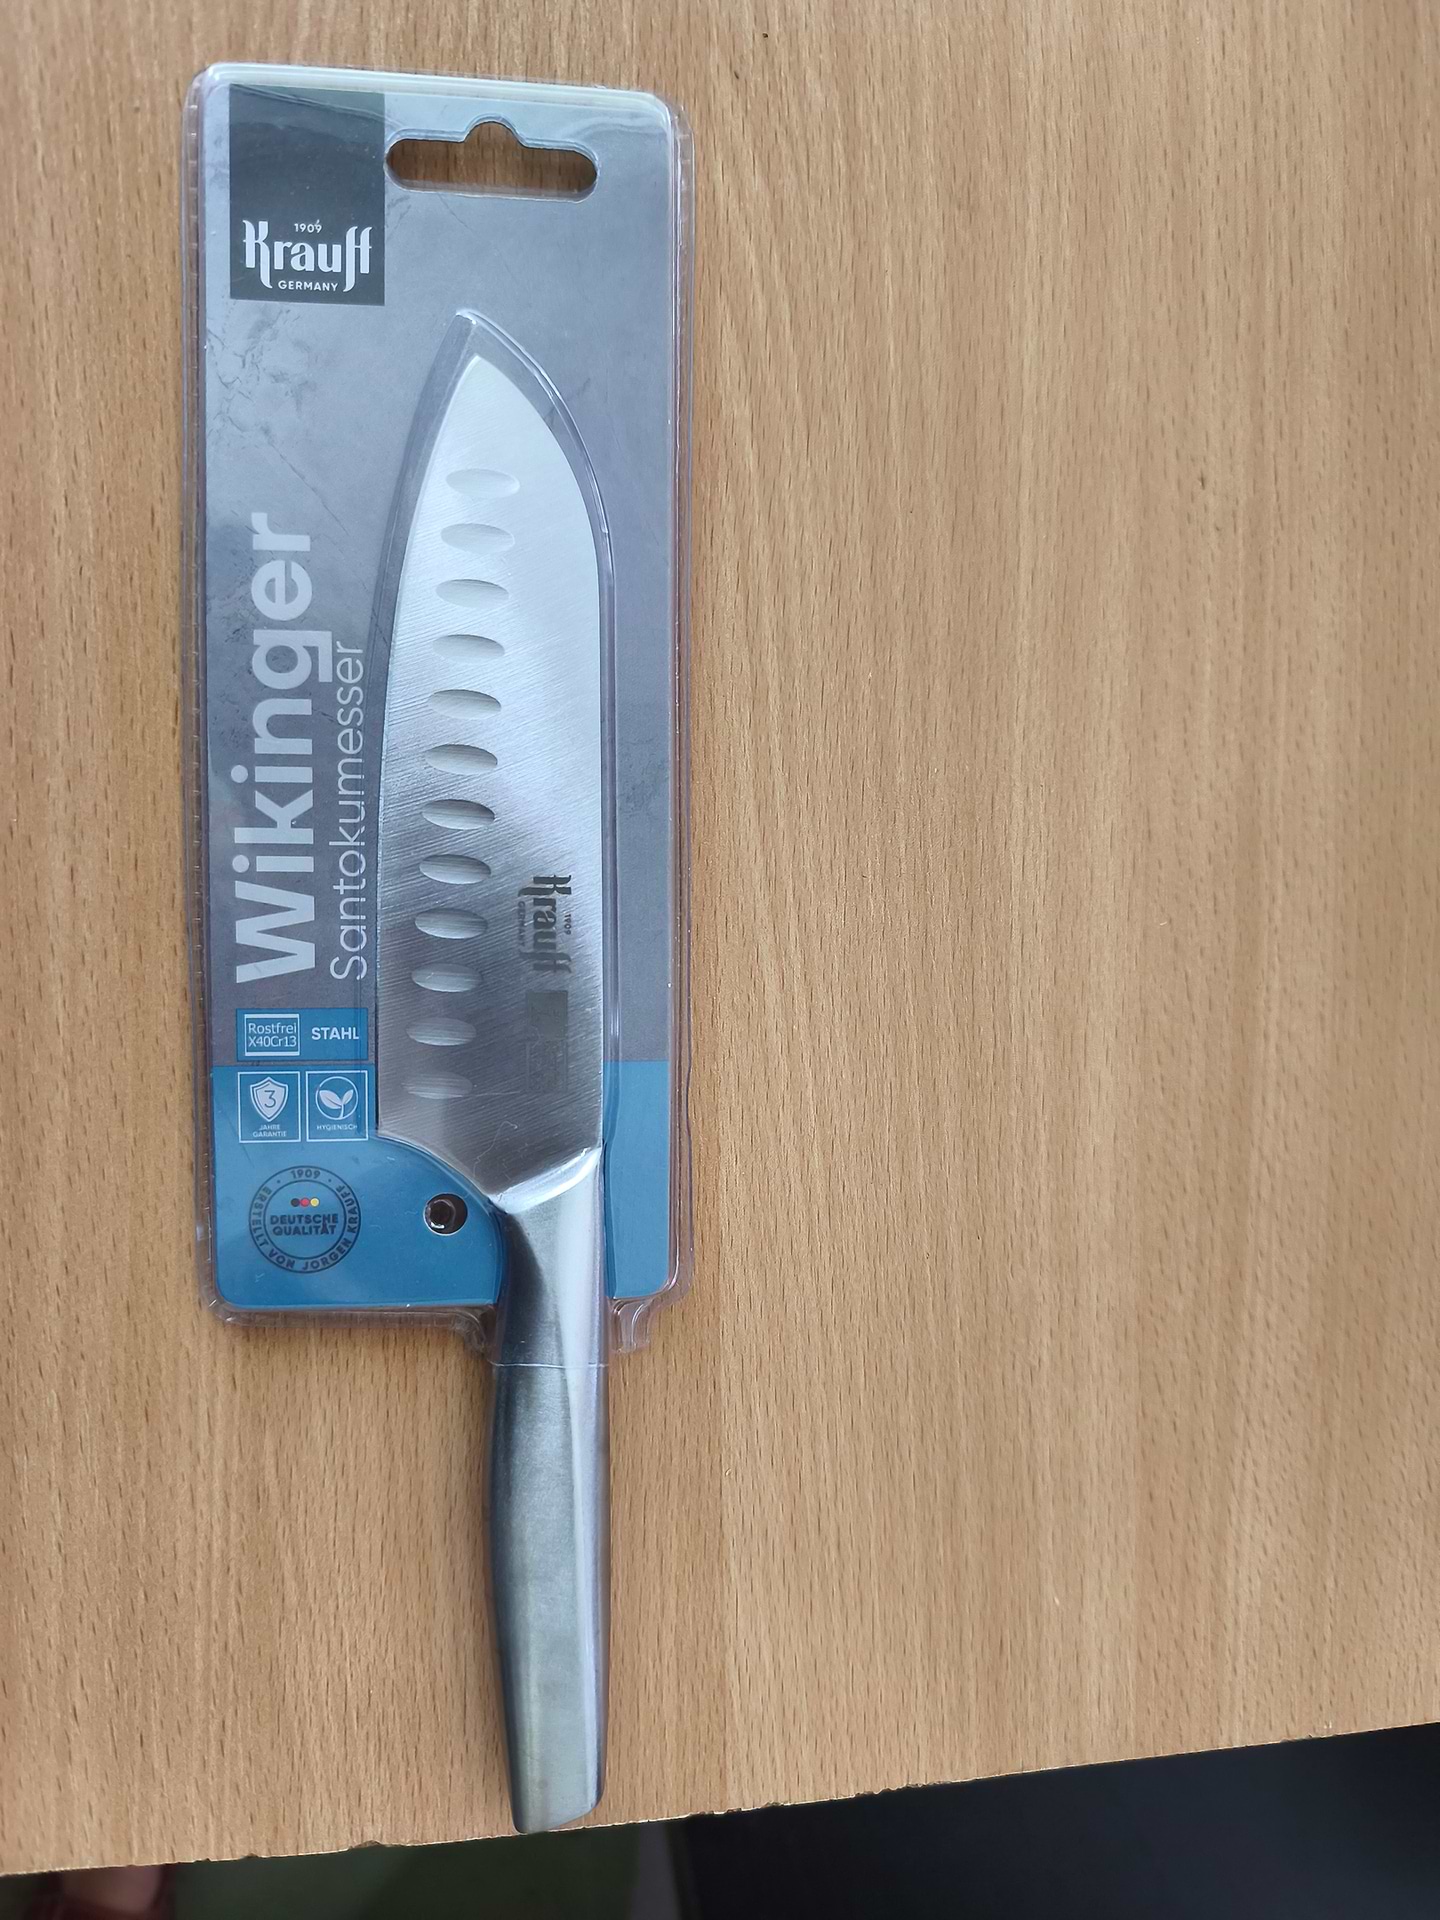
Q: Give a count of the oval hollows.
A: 12